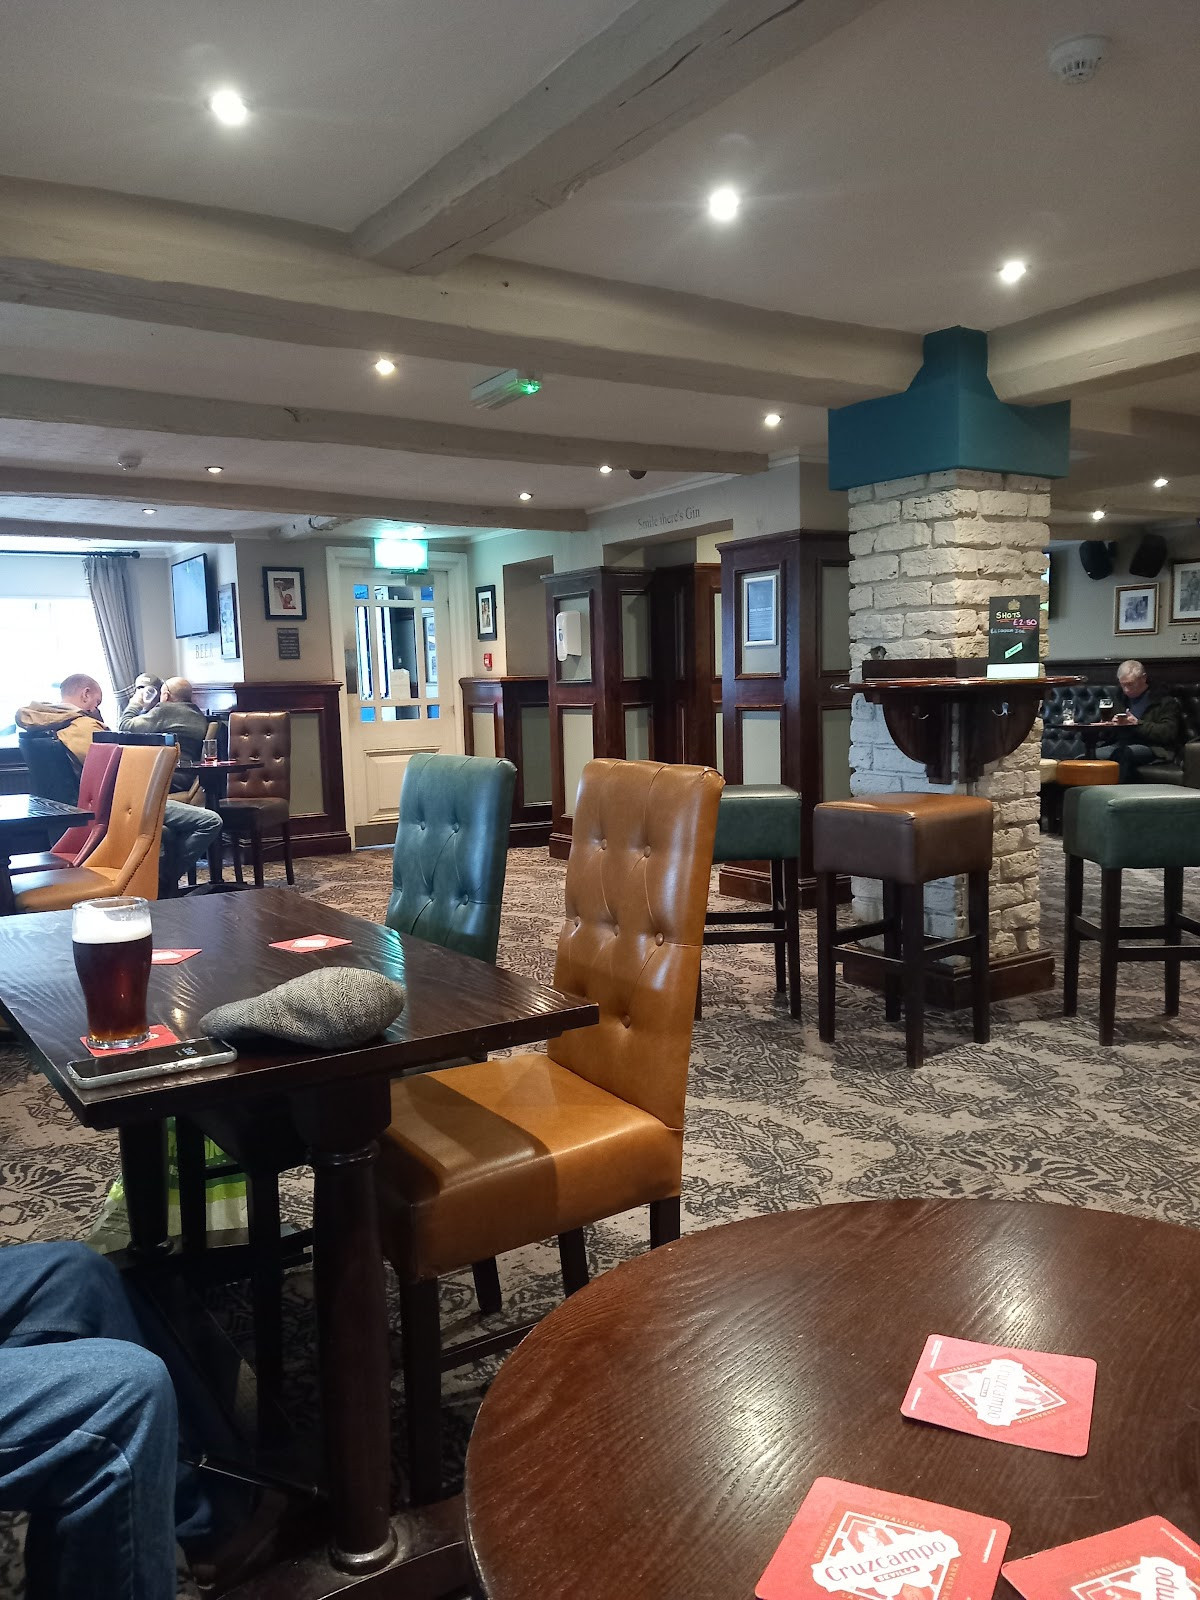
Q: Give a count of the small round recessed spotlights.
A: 11